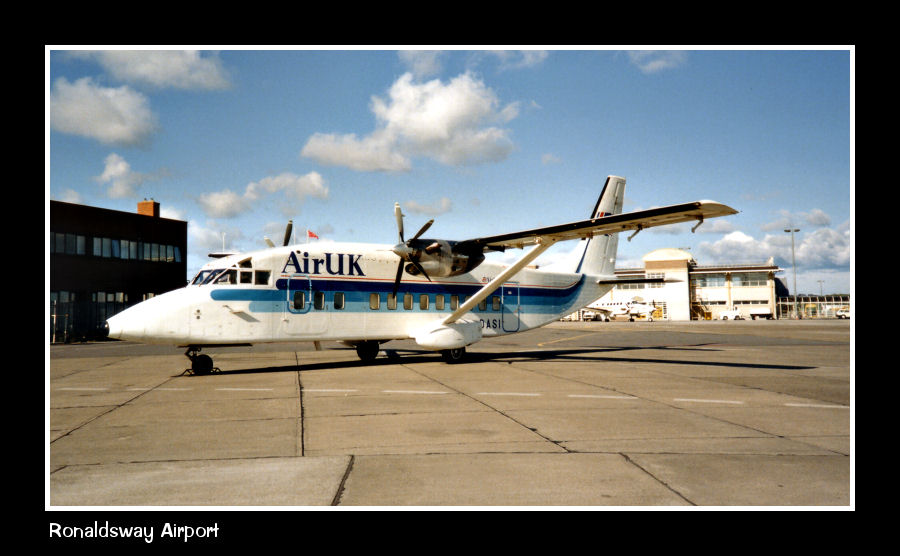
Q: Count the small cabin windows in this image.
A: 12